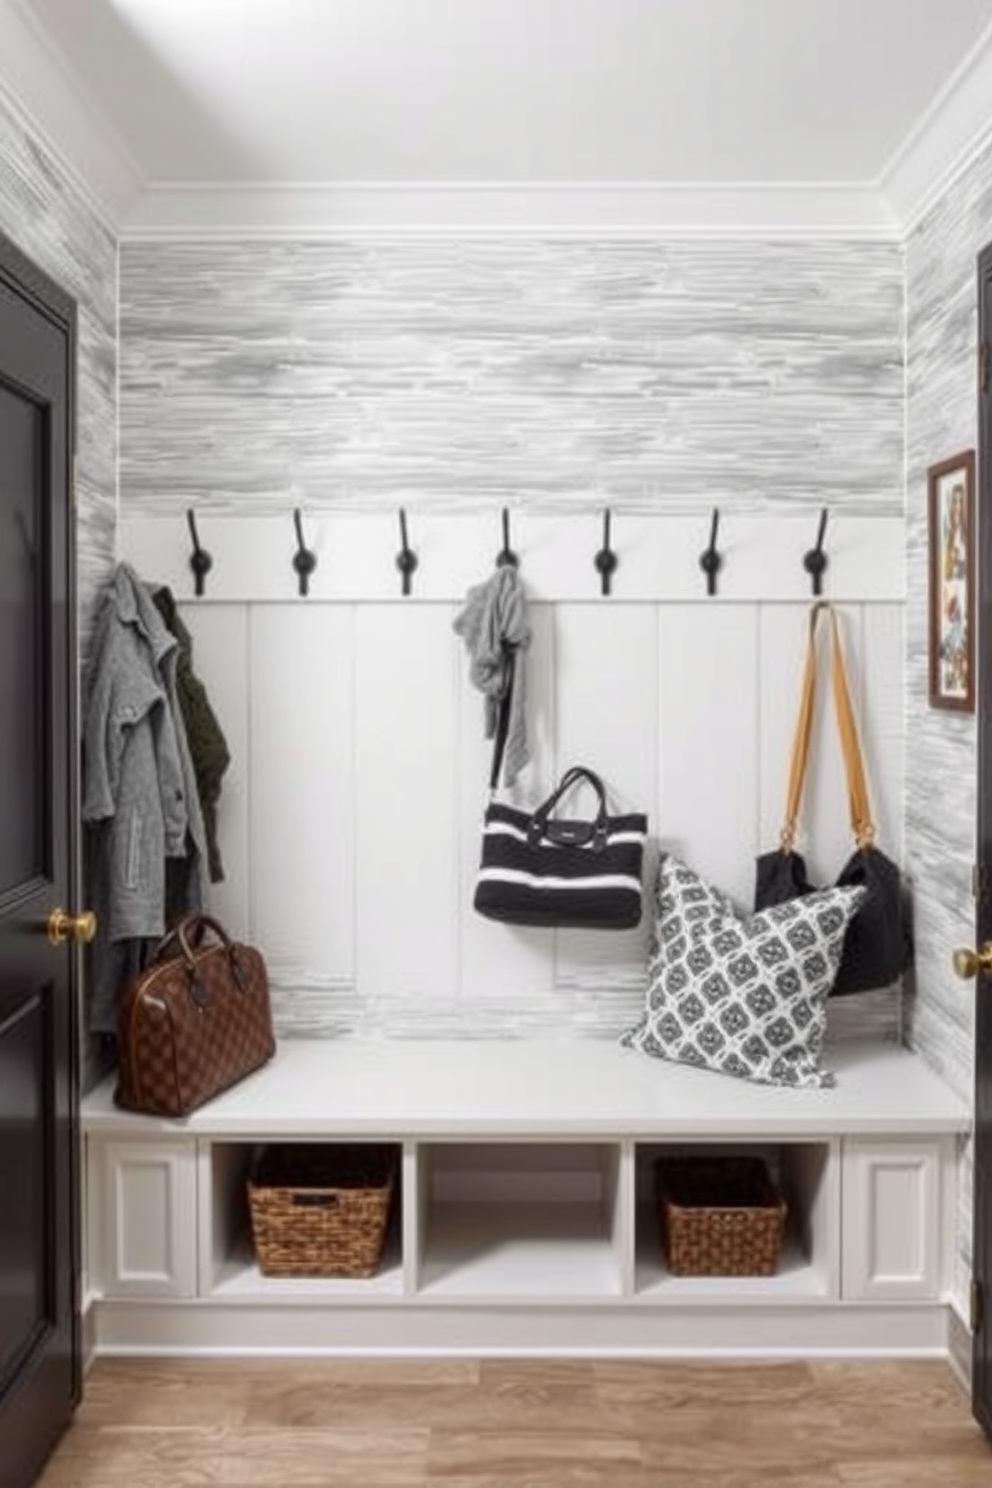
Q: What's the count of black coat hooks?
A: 7